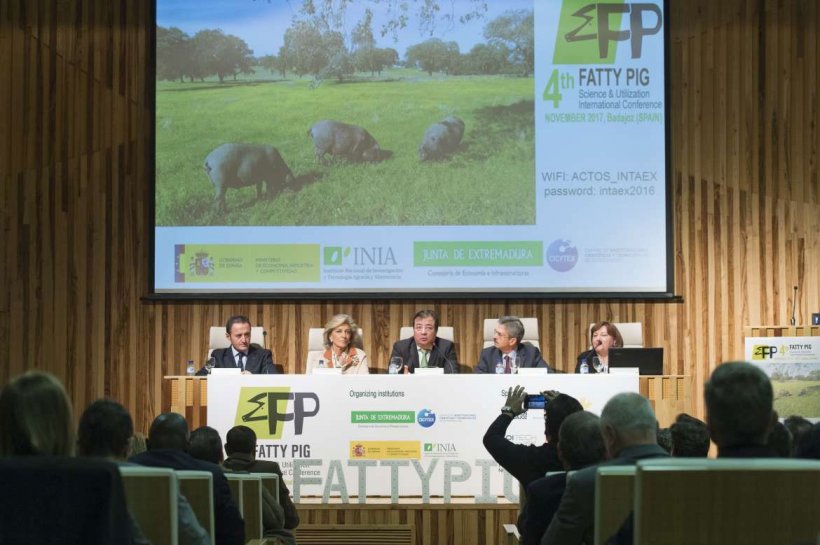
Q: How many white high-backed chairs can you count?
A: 5